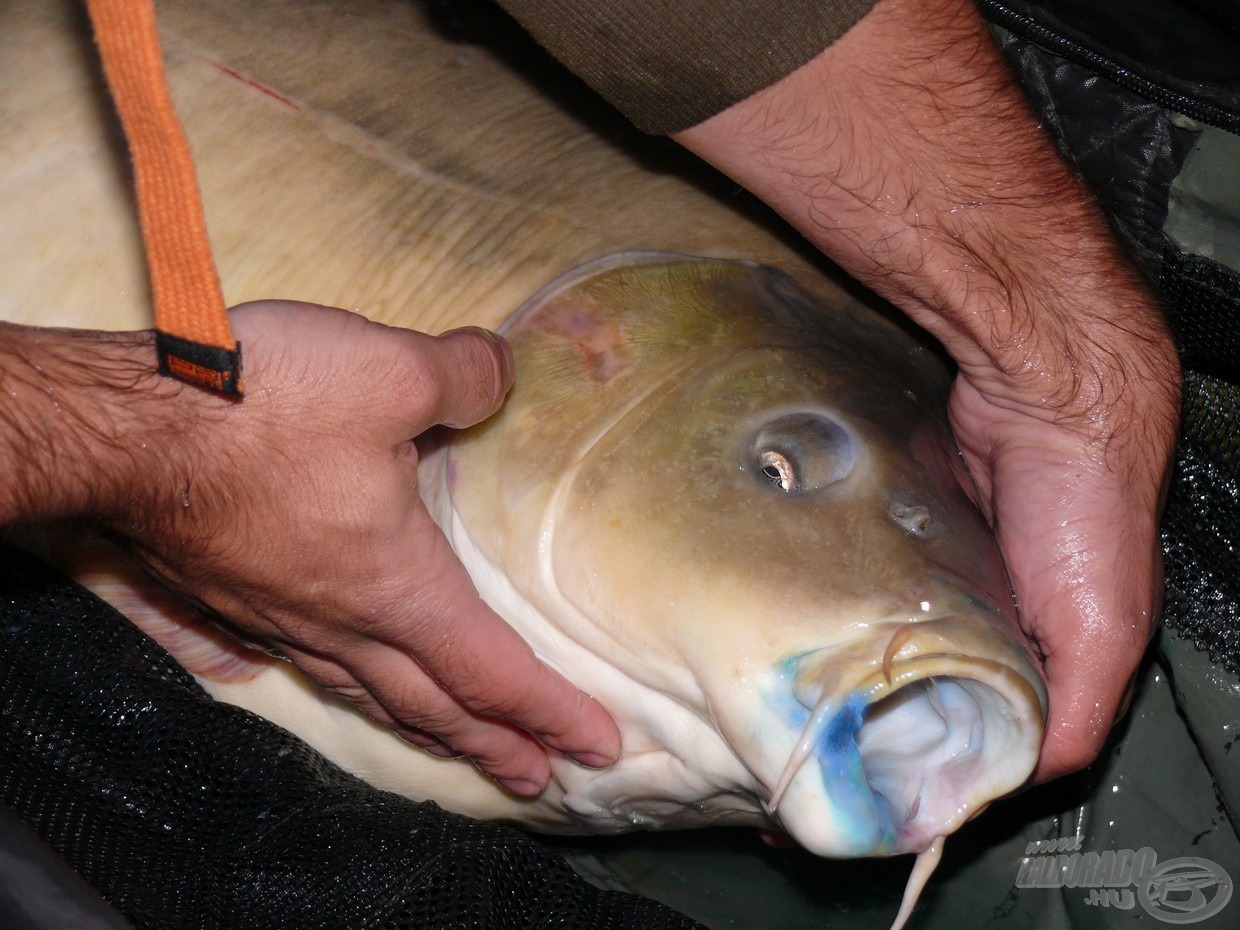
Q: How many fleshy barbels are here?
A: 3